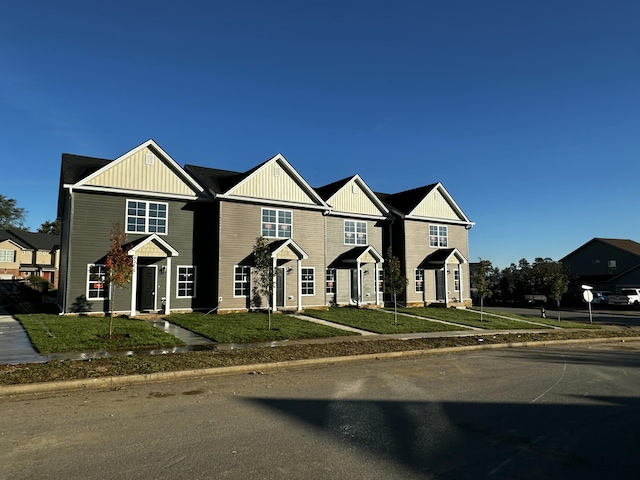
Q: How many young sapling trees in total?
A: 5